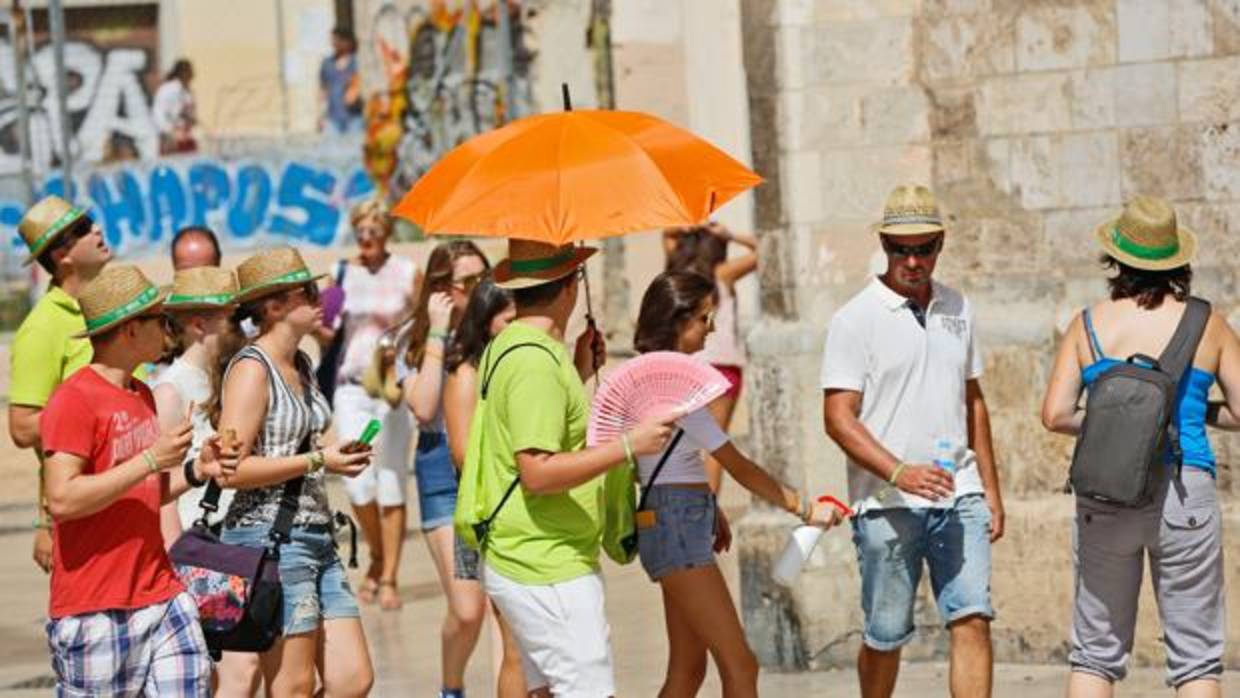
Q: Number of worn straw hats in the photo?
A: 7